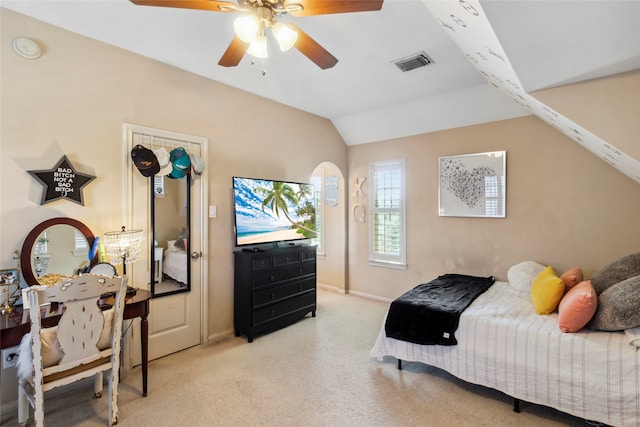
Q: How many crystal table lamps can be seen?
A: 1